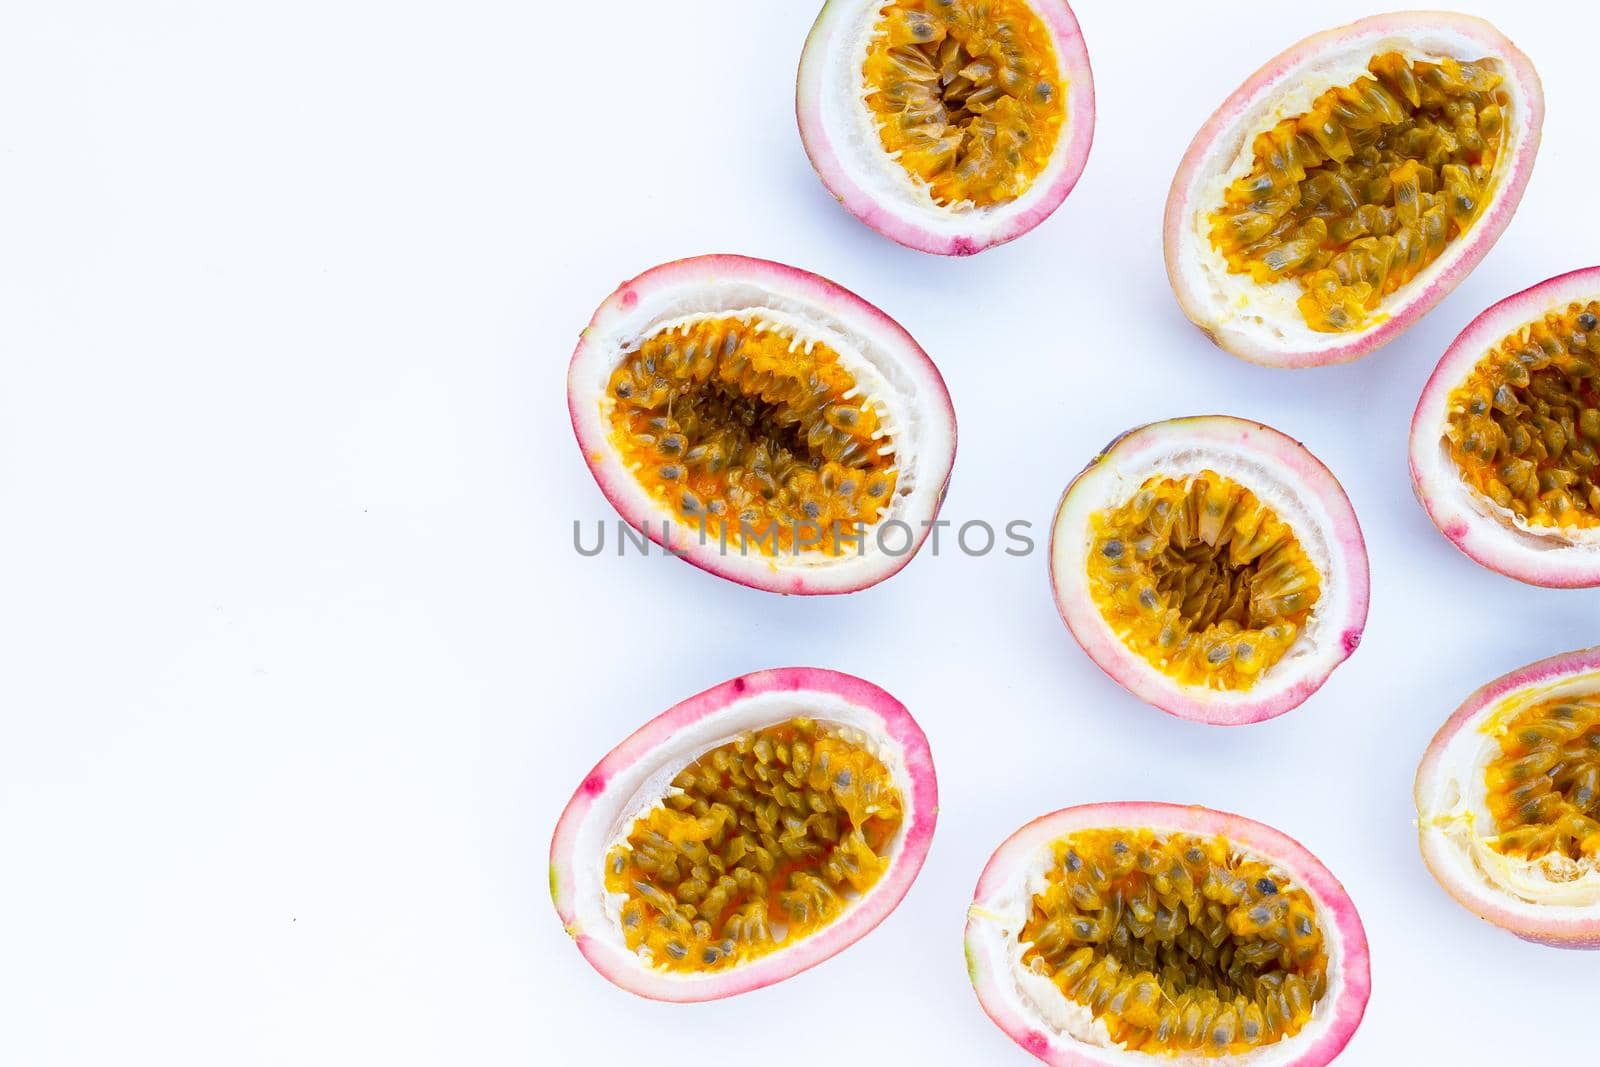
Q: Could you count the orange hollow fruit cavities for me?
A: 8